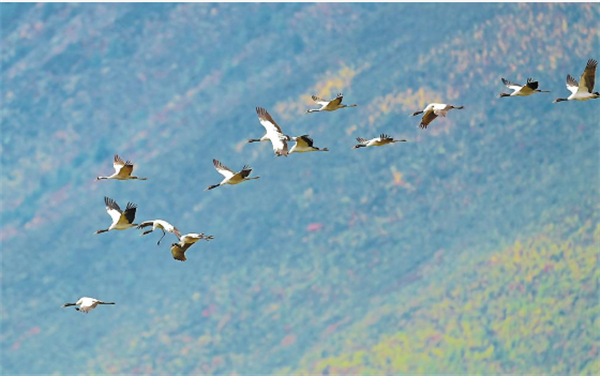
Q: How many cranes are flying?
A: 13